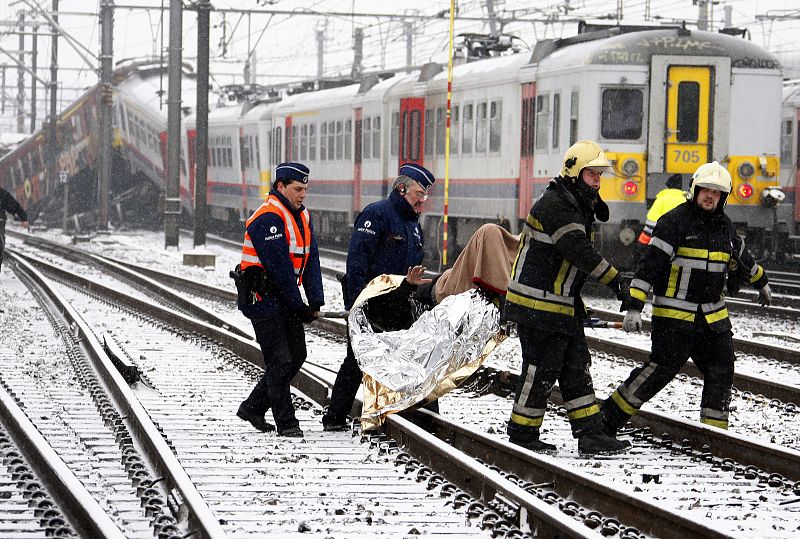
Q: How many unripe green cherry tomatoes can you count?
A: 0